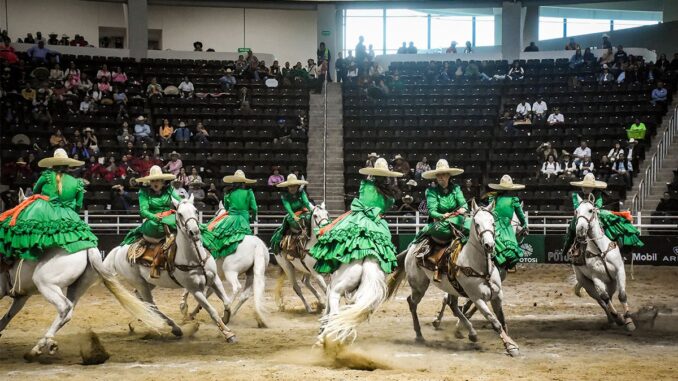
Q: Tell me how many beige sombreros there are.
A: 8